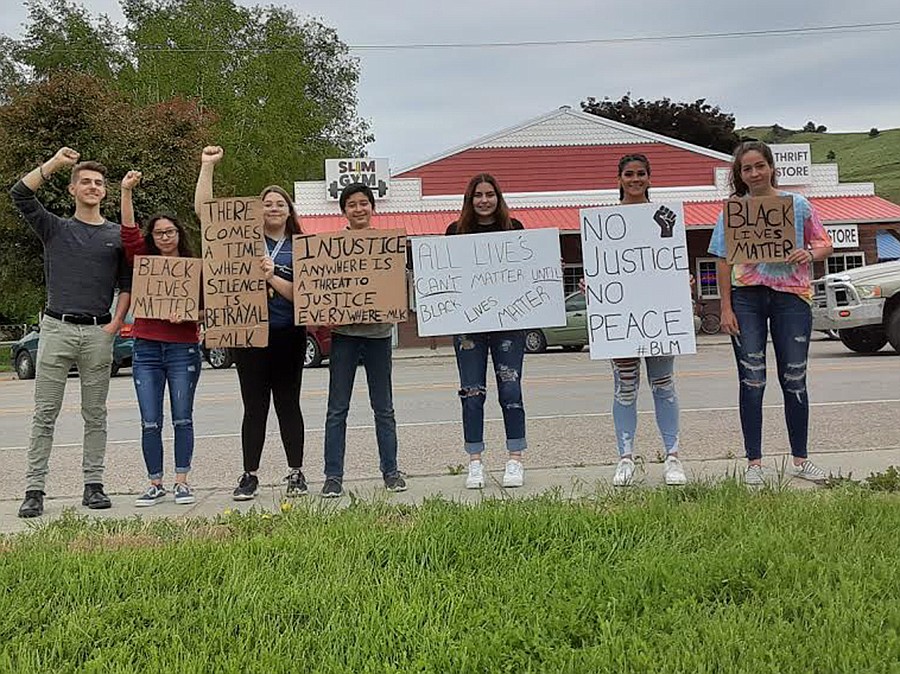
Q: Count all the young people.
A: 7